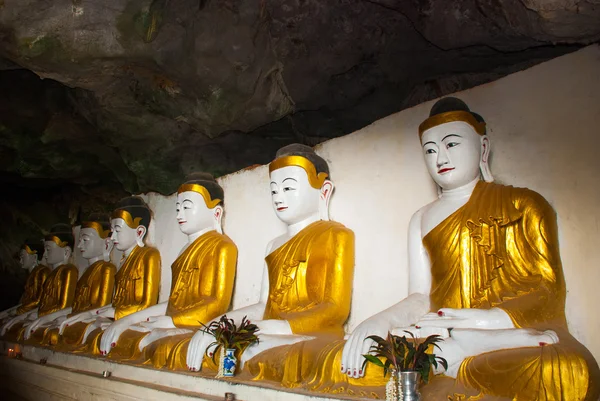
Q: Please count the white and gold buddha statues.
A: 7